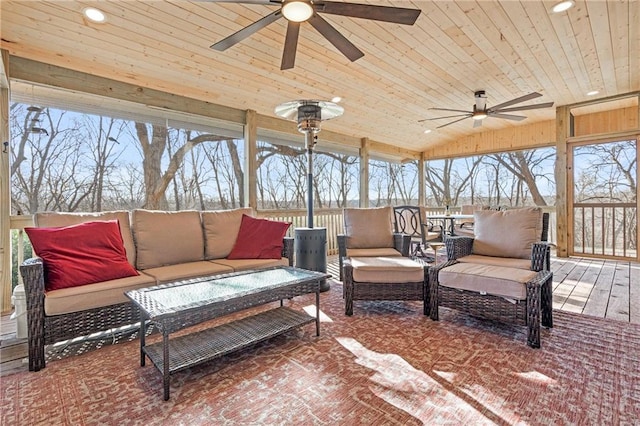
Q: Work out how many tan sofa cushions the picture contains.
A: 6